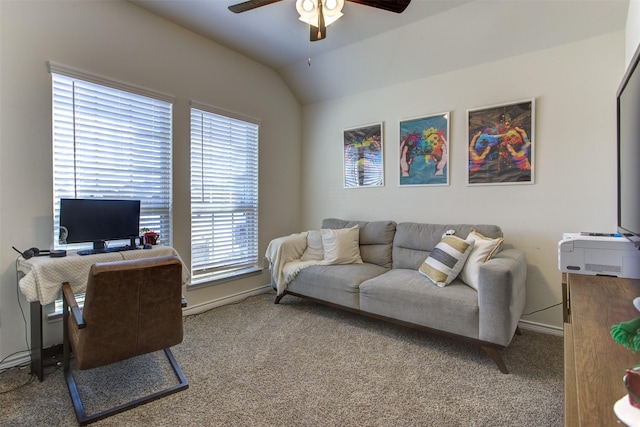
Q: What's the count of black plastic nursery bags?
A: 0